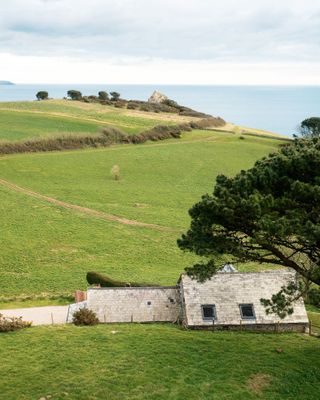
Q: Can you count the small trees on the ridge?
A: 4